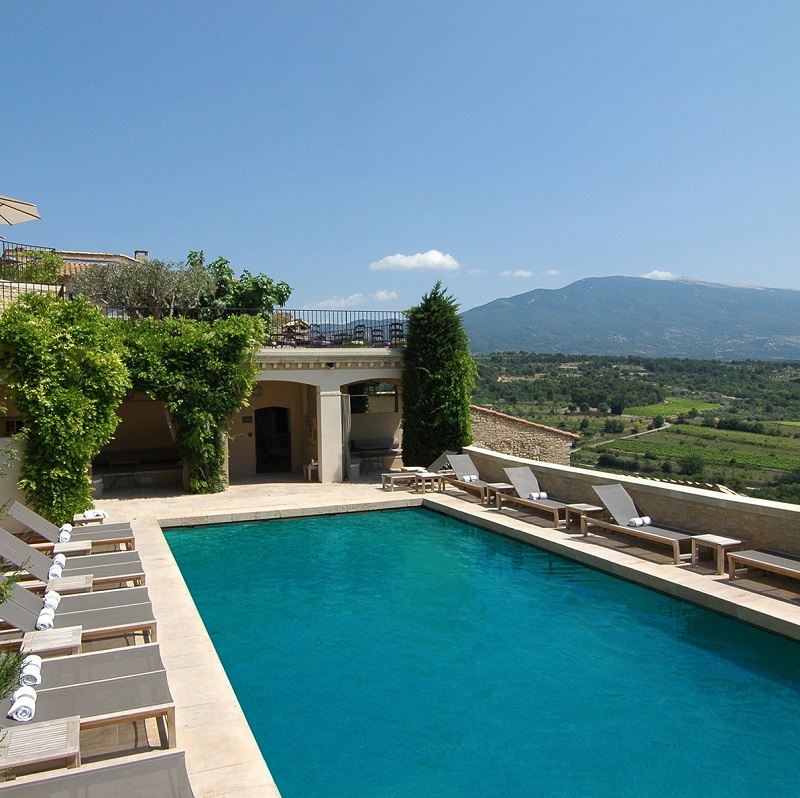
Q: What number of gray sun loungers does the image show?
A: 14